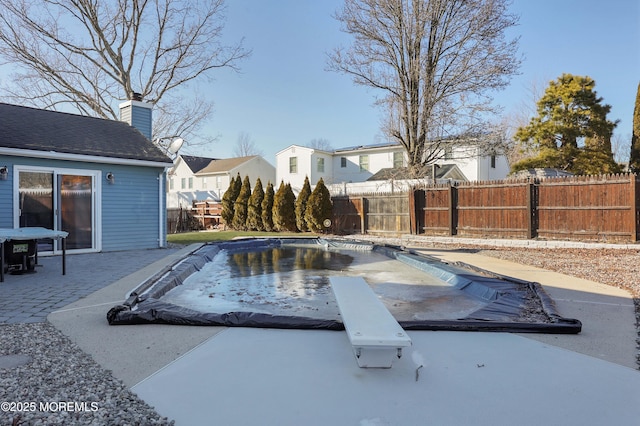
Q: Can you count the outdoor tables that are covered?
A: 1